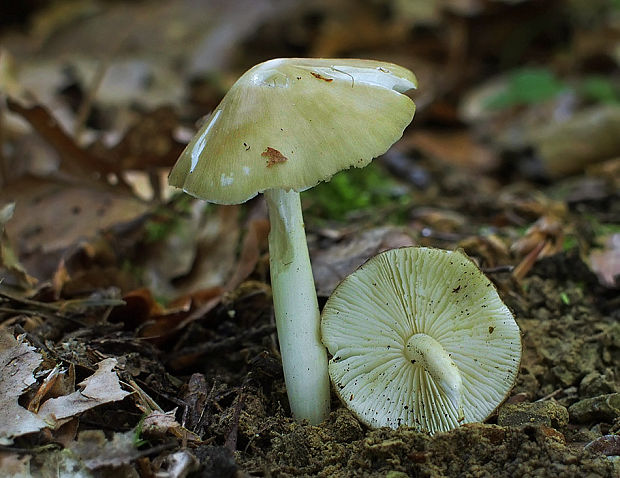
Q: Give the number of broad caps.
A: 2